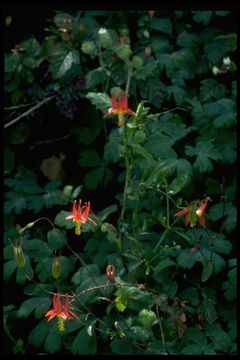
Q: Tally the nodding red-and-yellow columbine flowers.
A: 4